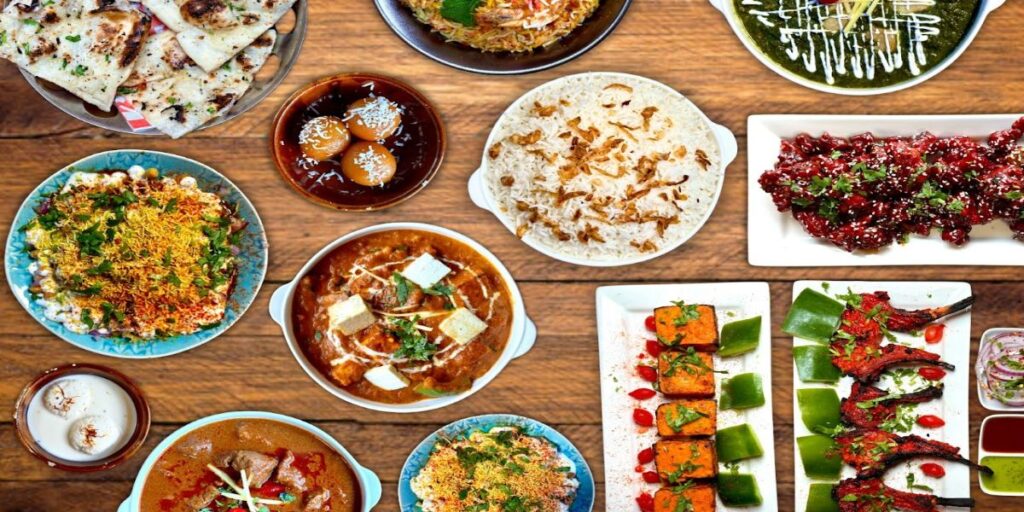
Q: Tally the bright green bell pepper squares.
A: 9